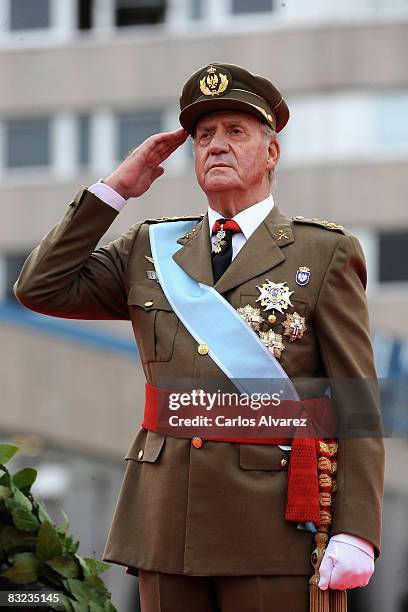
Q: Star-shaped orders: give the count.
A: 4